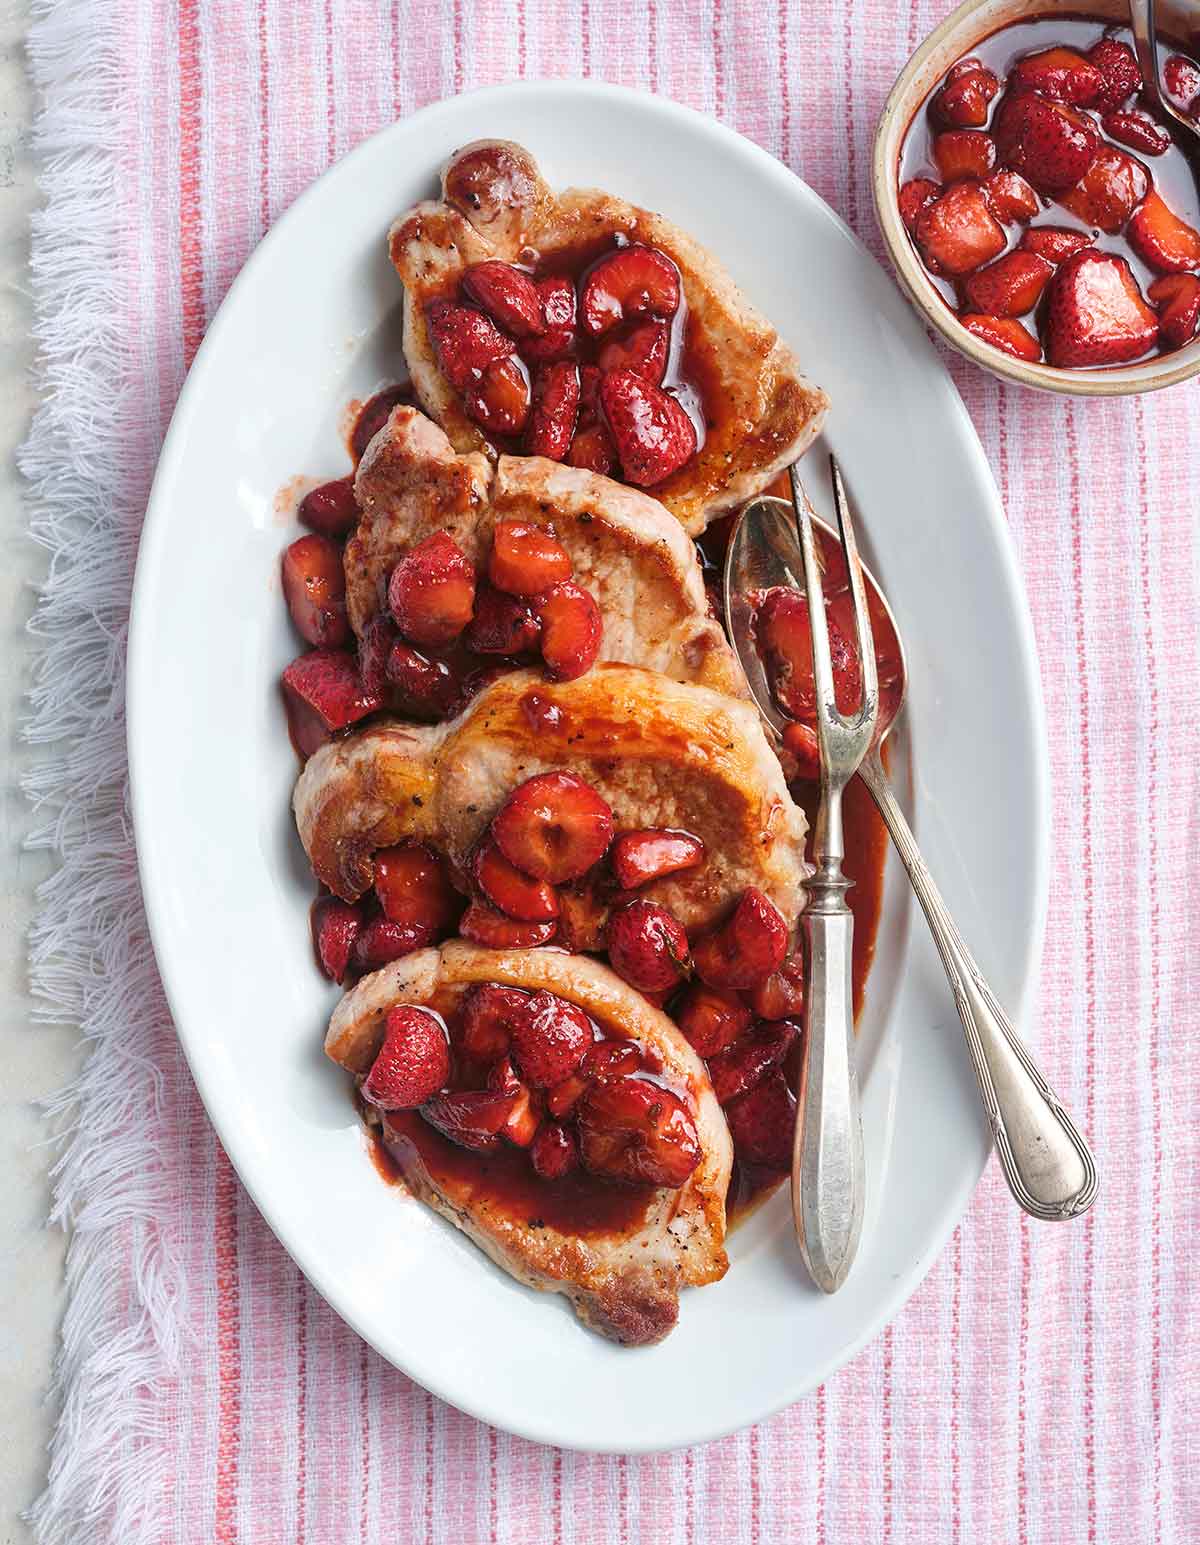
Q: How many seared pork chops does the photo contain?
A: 4